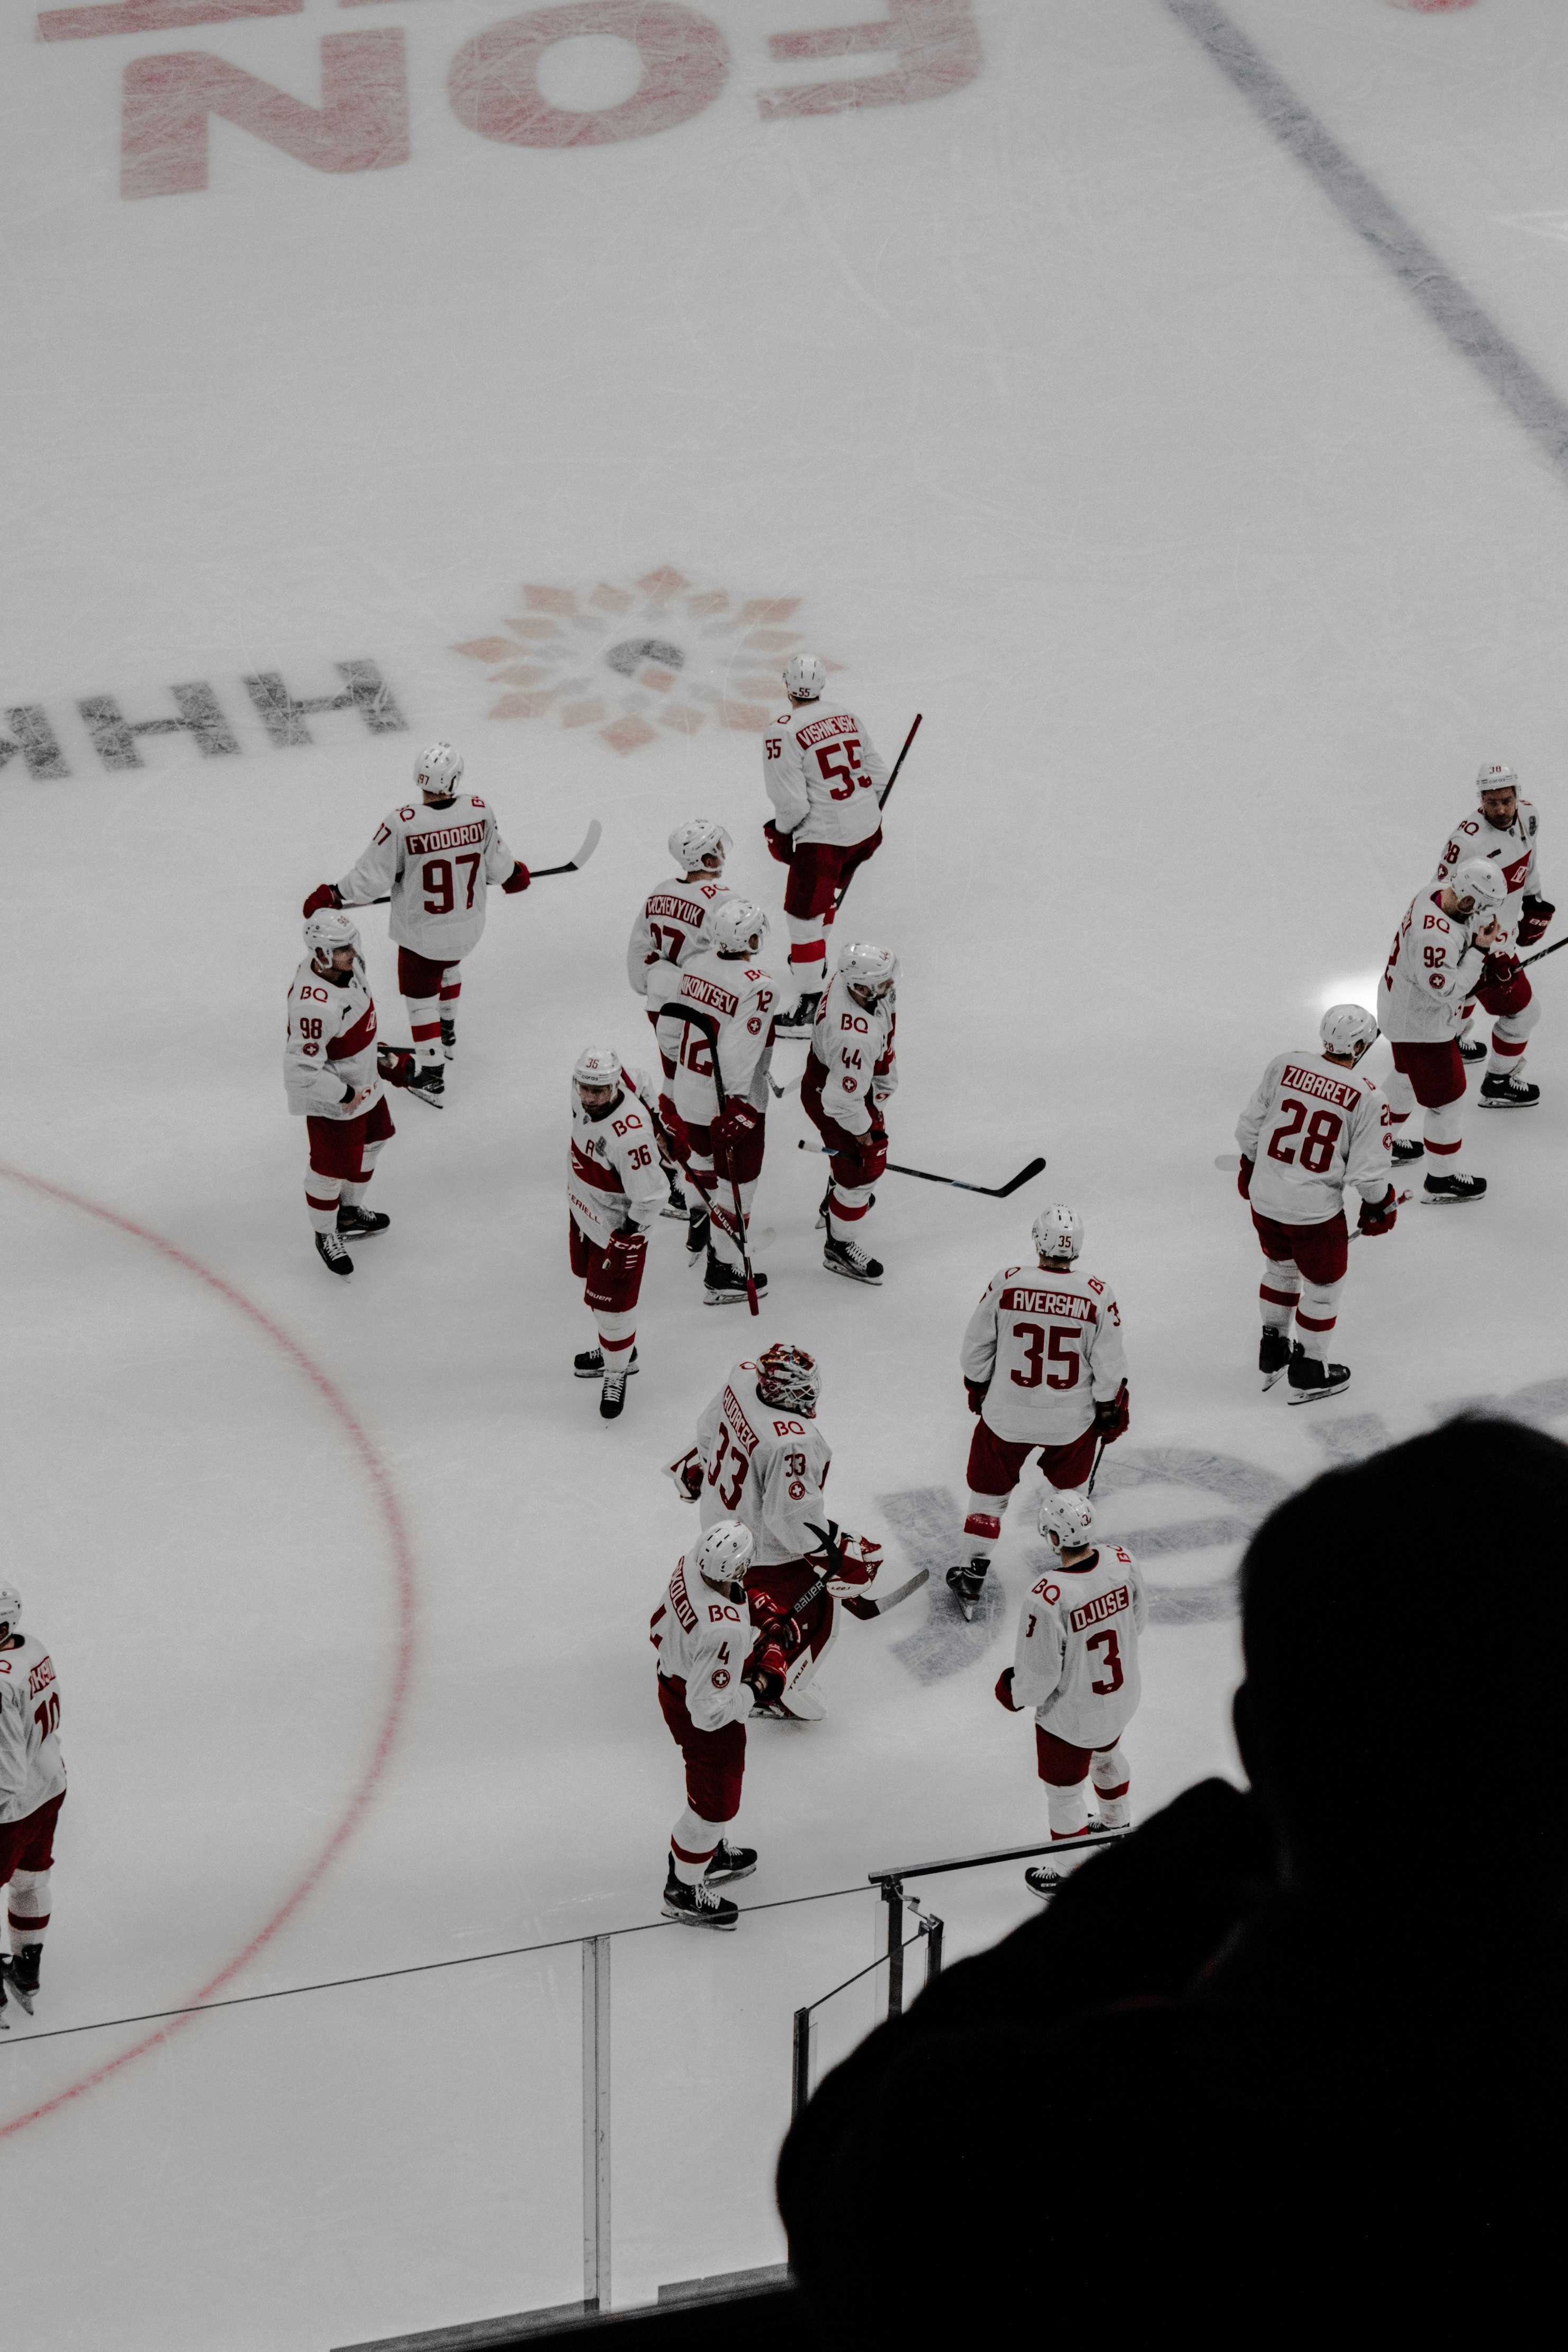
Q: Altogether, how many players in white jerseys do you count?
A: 15